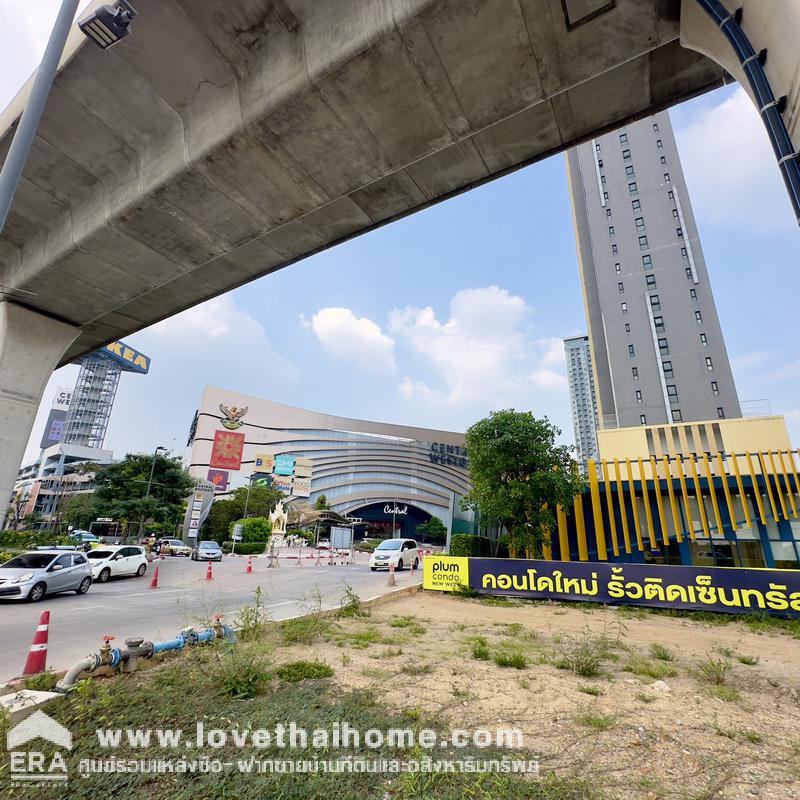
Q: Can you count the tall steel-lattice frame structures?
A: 1